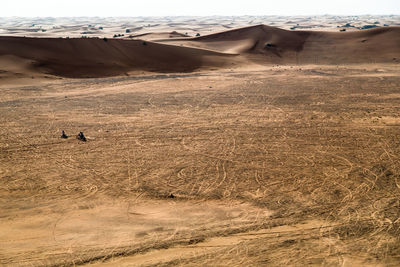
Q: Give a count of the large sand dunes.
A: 2